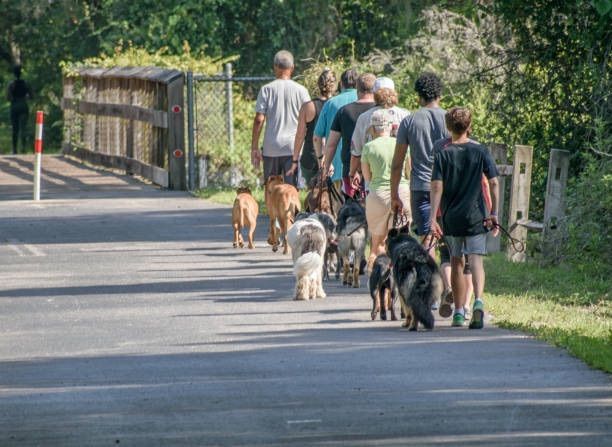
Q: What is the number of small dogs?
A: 2